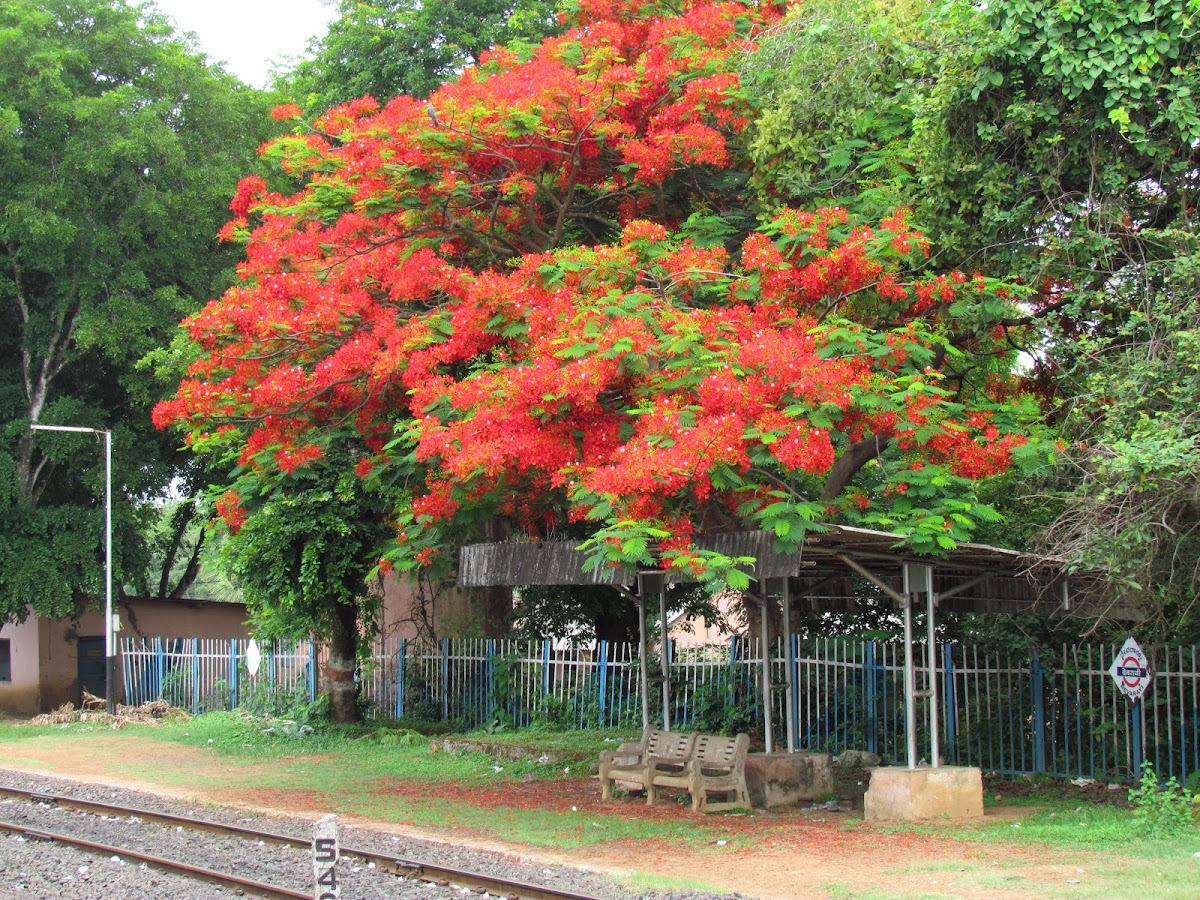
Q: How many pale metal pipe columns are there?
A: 6